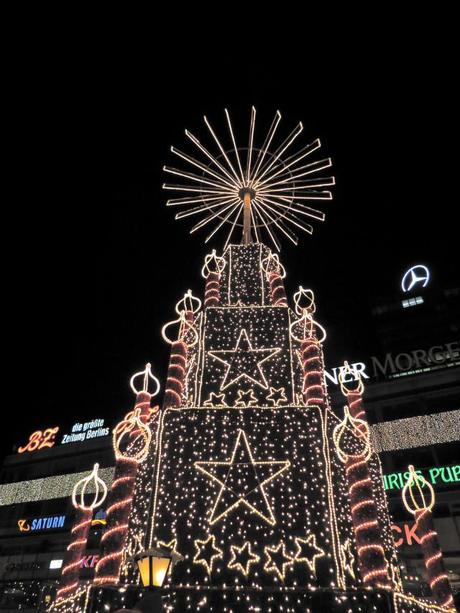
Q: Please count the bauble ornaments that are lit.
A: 12